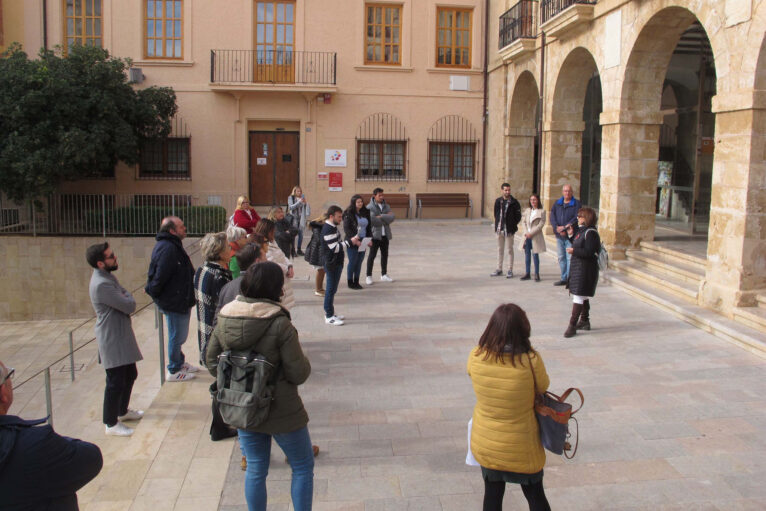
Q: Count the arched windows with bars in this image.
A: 3